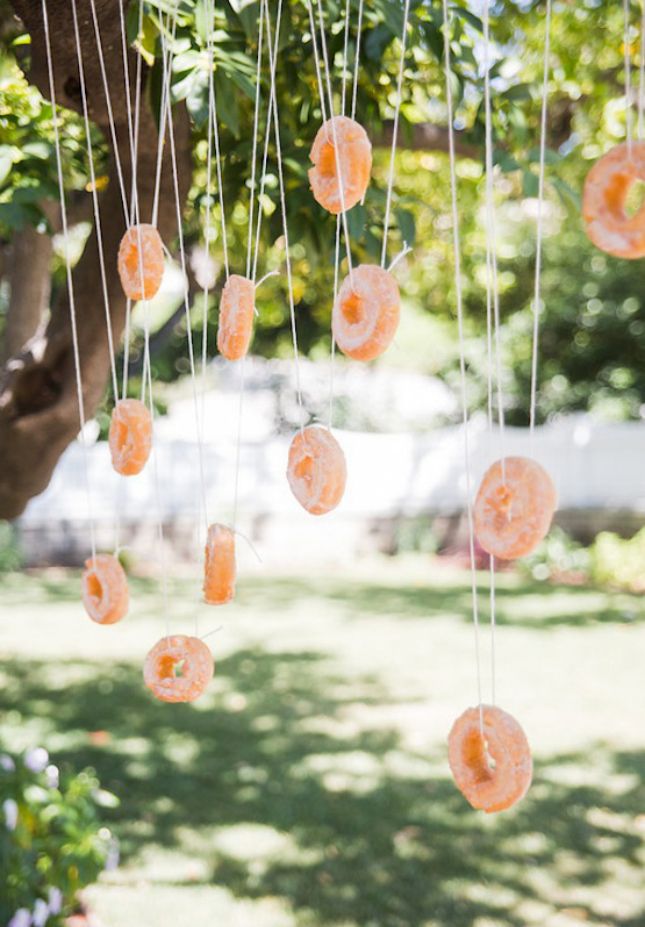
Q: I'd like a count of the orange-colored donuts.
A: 12